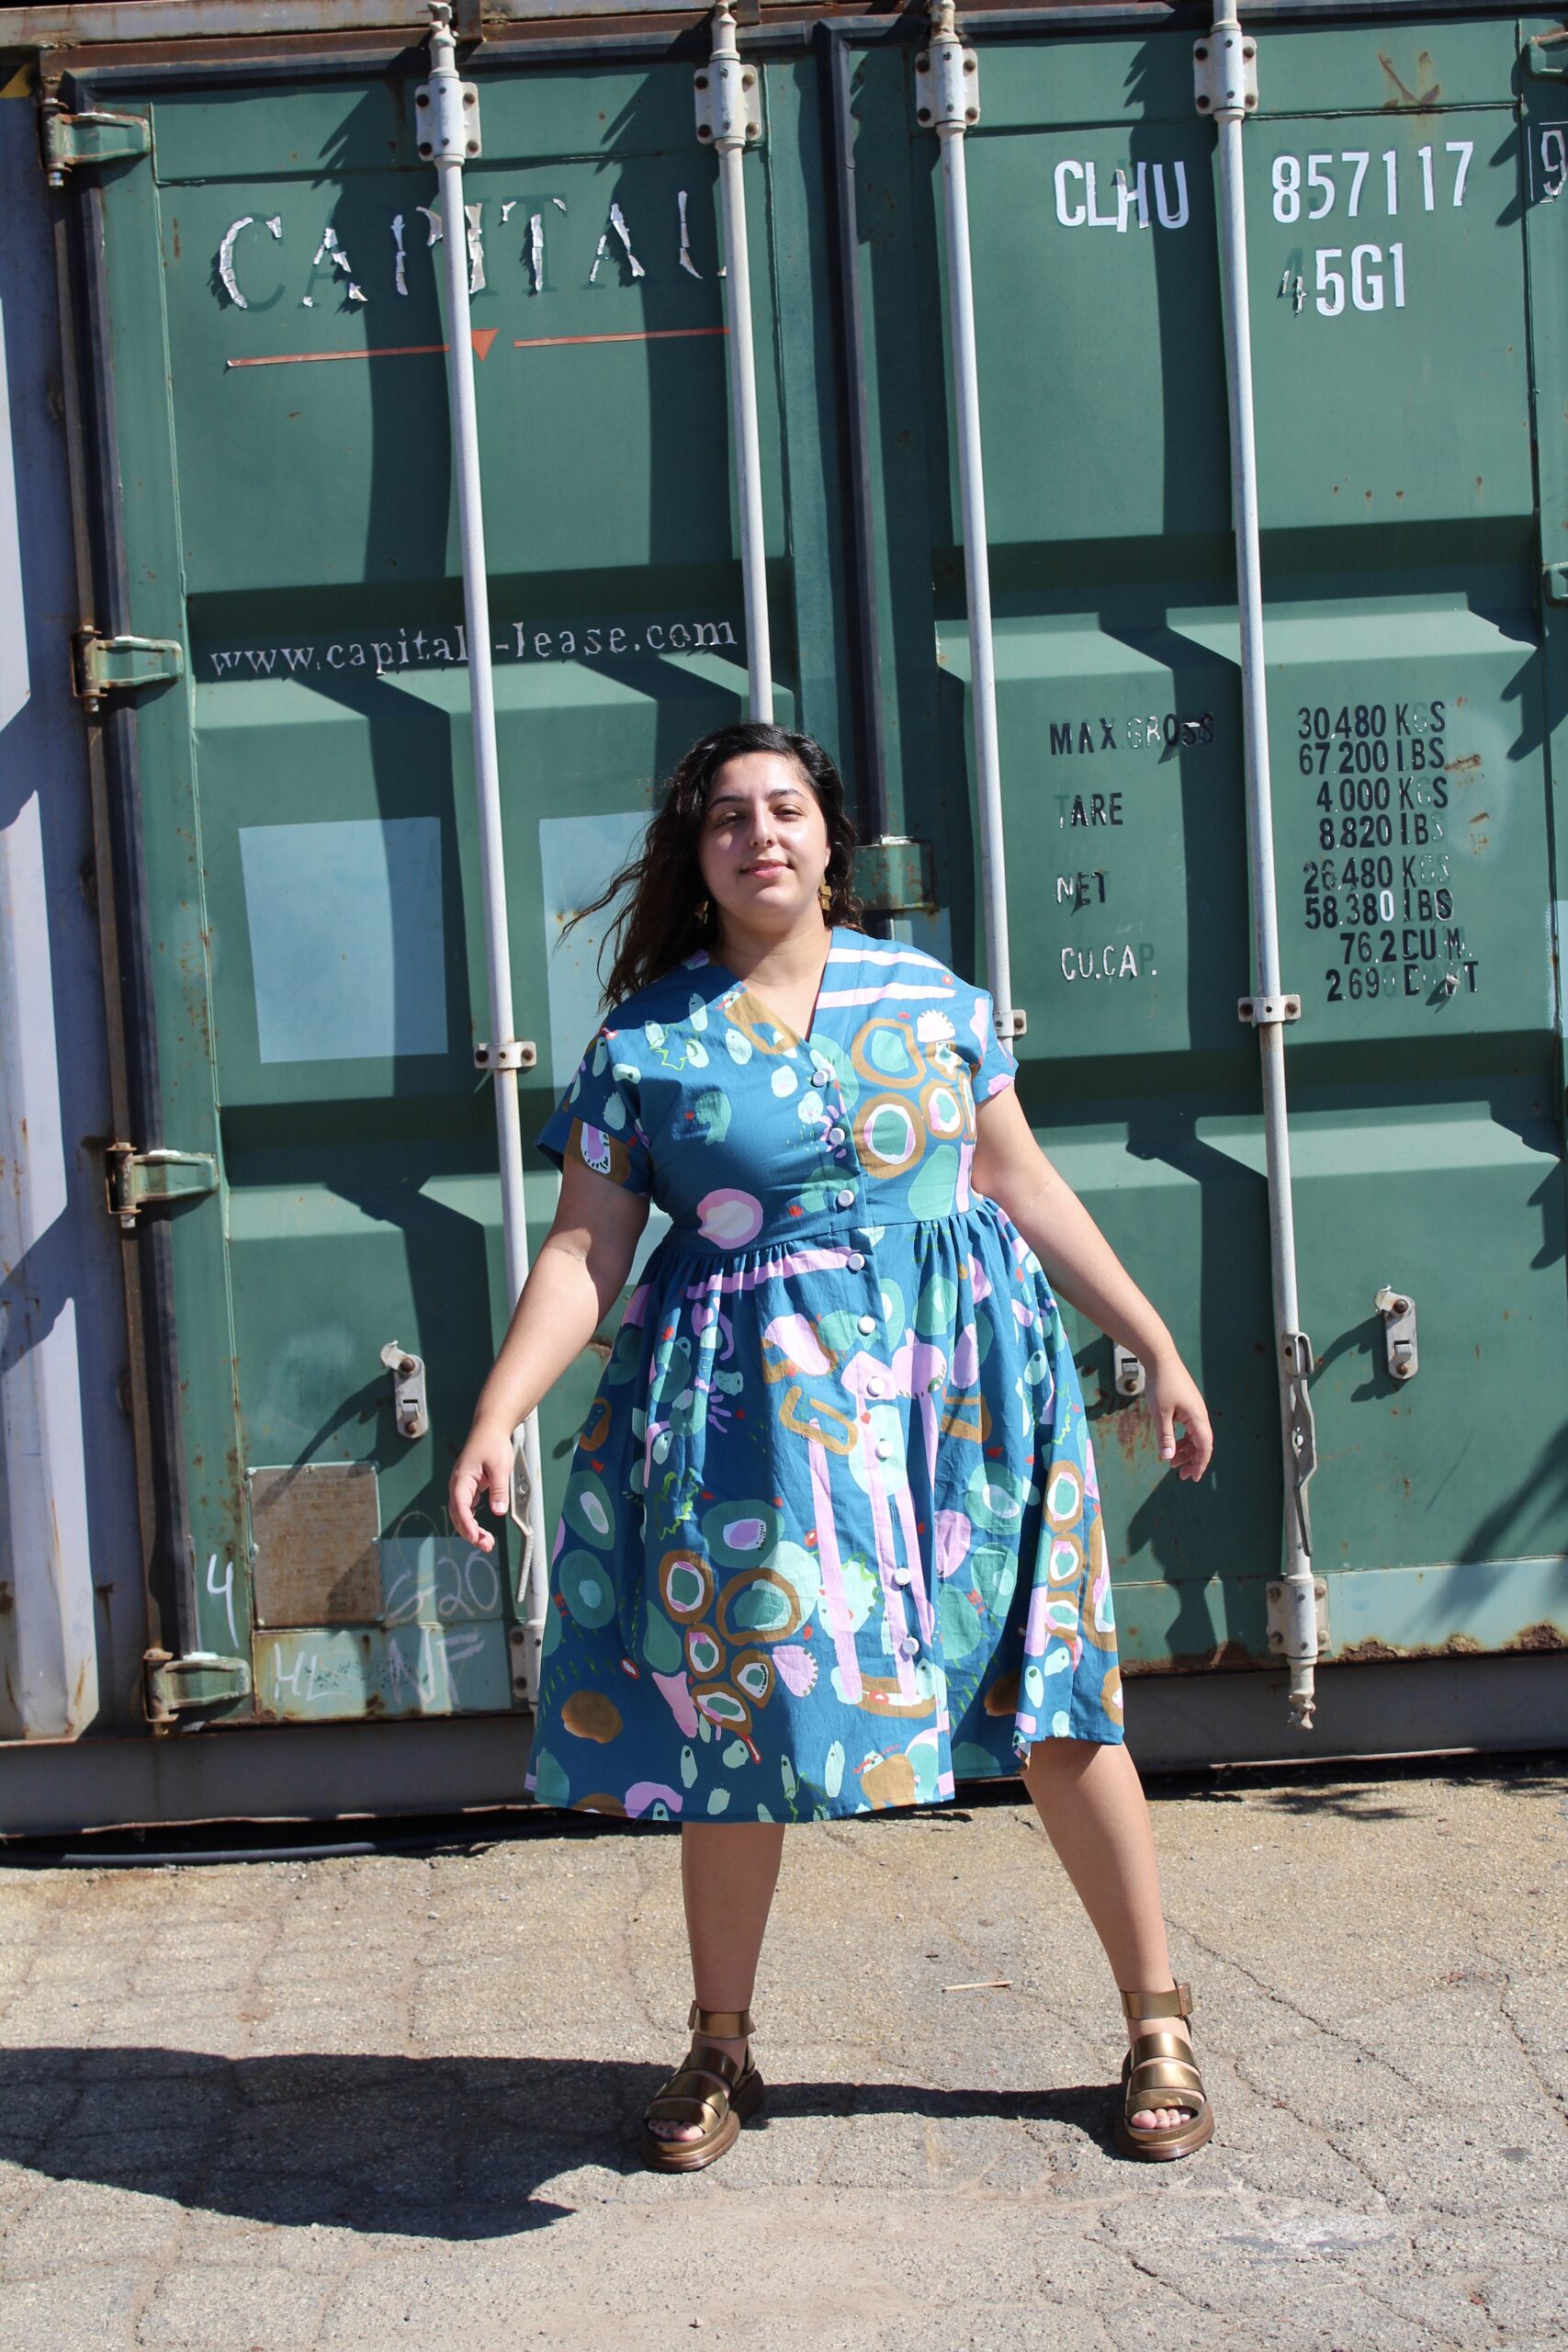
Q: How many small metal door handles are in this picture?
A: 3